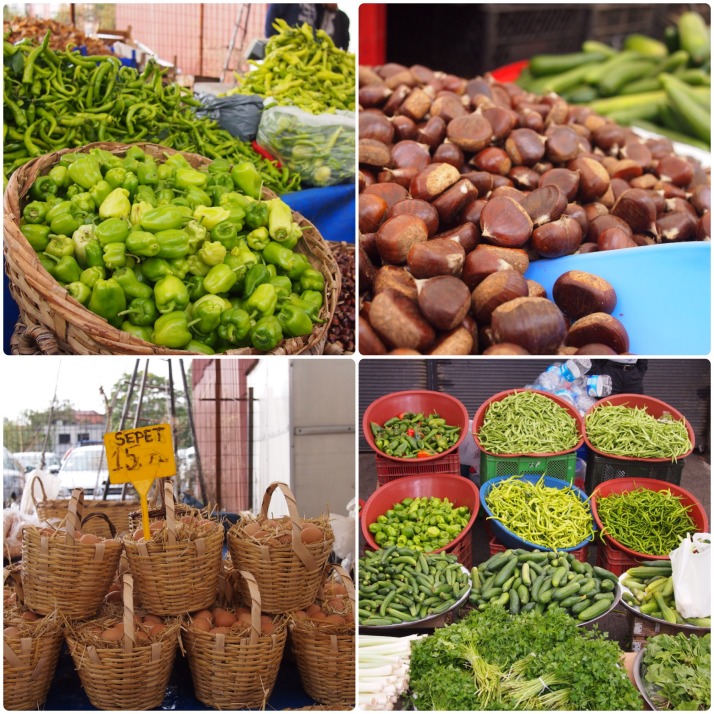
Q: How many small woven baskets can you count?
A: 7